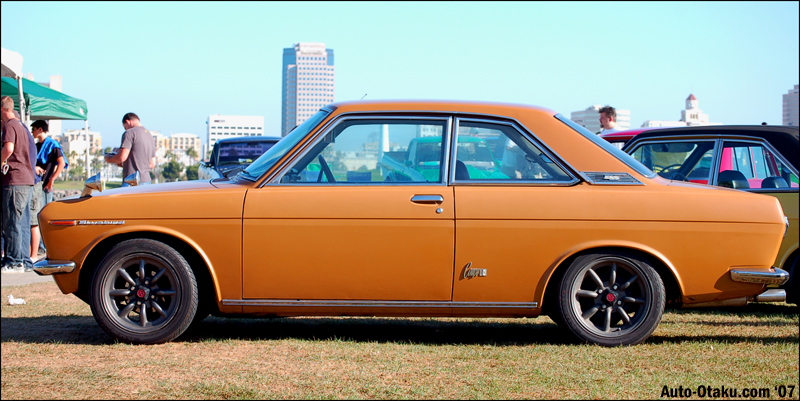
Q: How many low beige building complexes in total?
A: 2